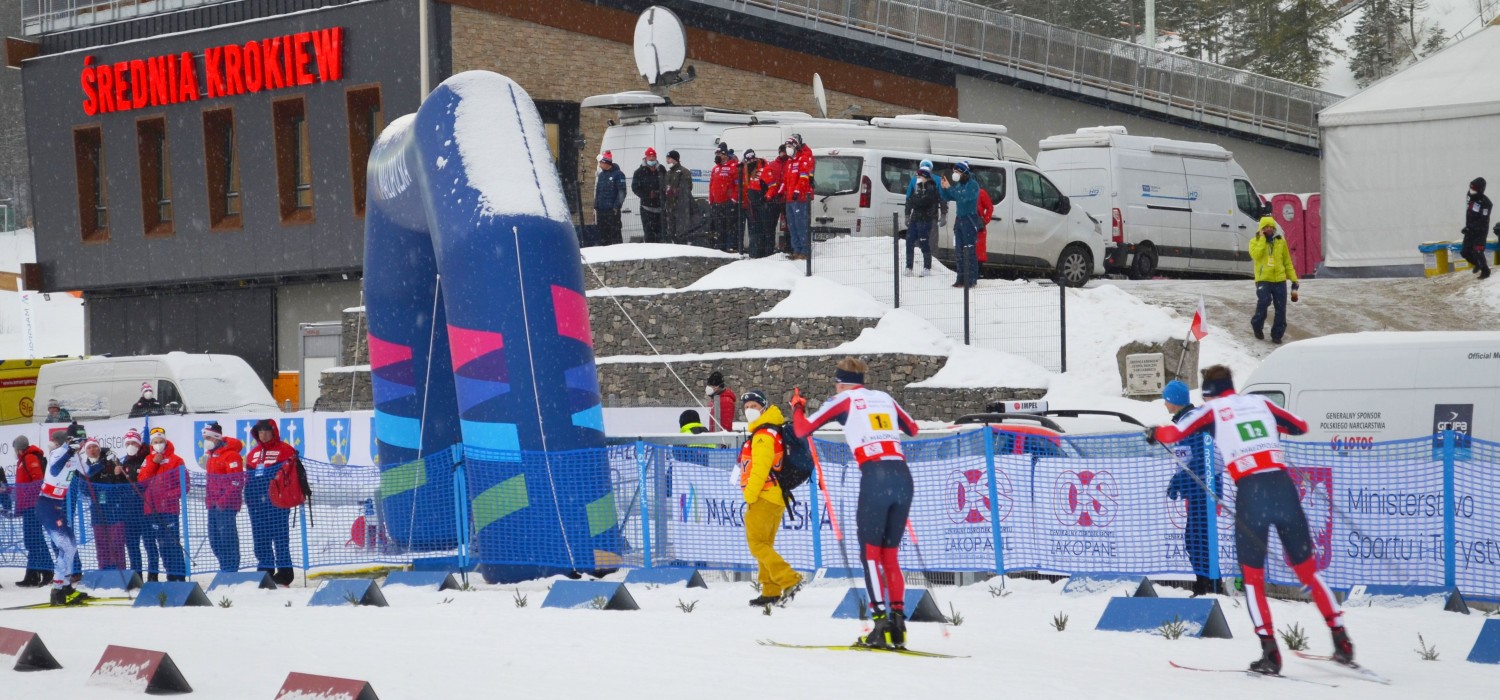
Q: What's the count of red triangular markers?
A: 3